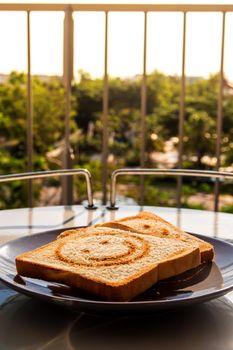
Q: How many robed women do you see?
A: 0